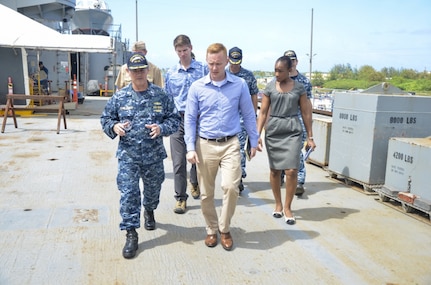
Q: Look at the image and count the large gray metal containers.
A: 3